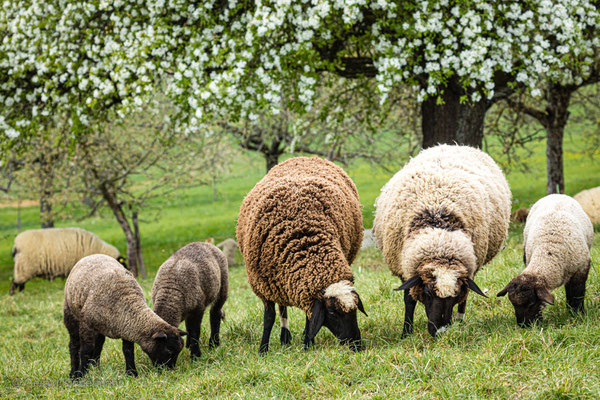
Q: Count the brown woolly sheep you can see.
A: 1